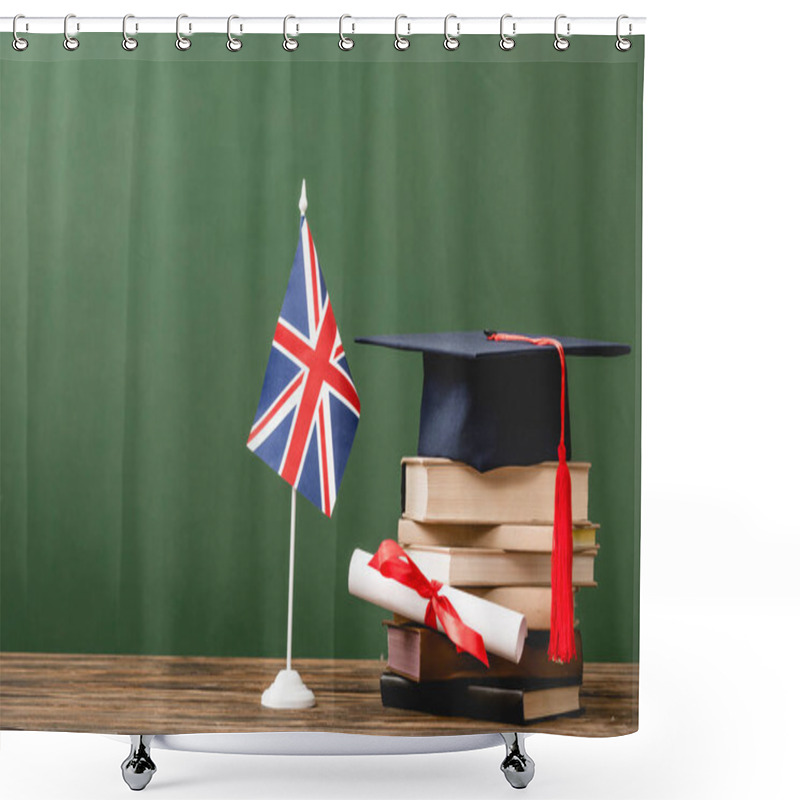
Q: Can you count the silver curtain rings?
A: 12